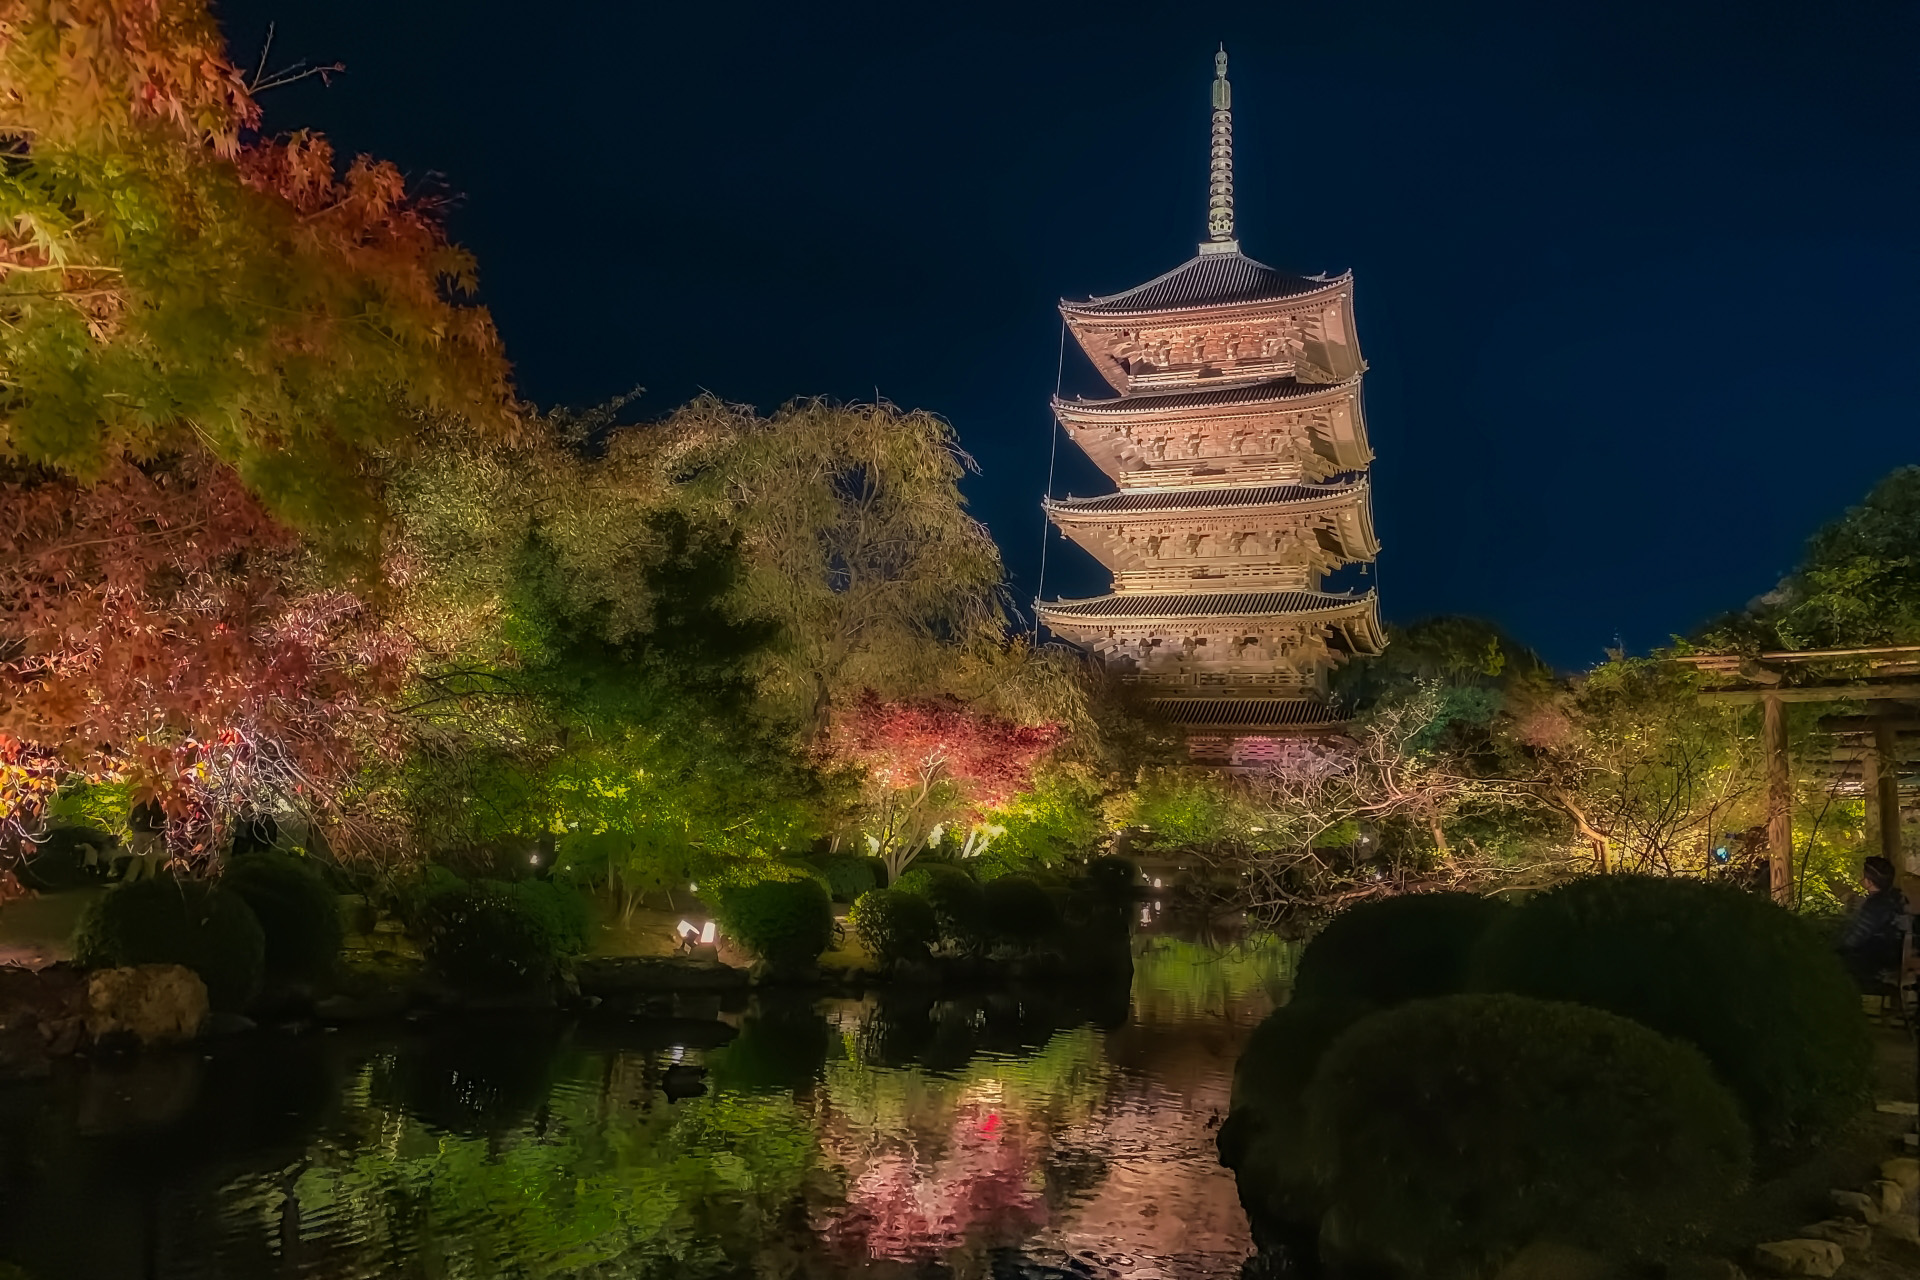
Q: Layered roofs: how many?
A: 5